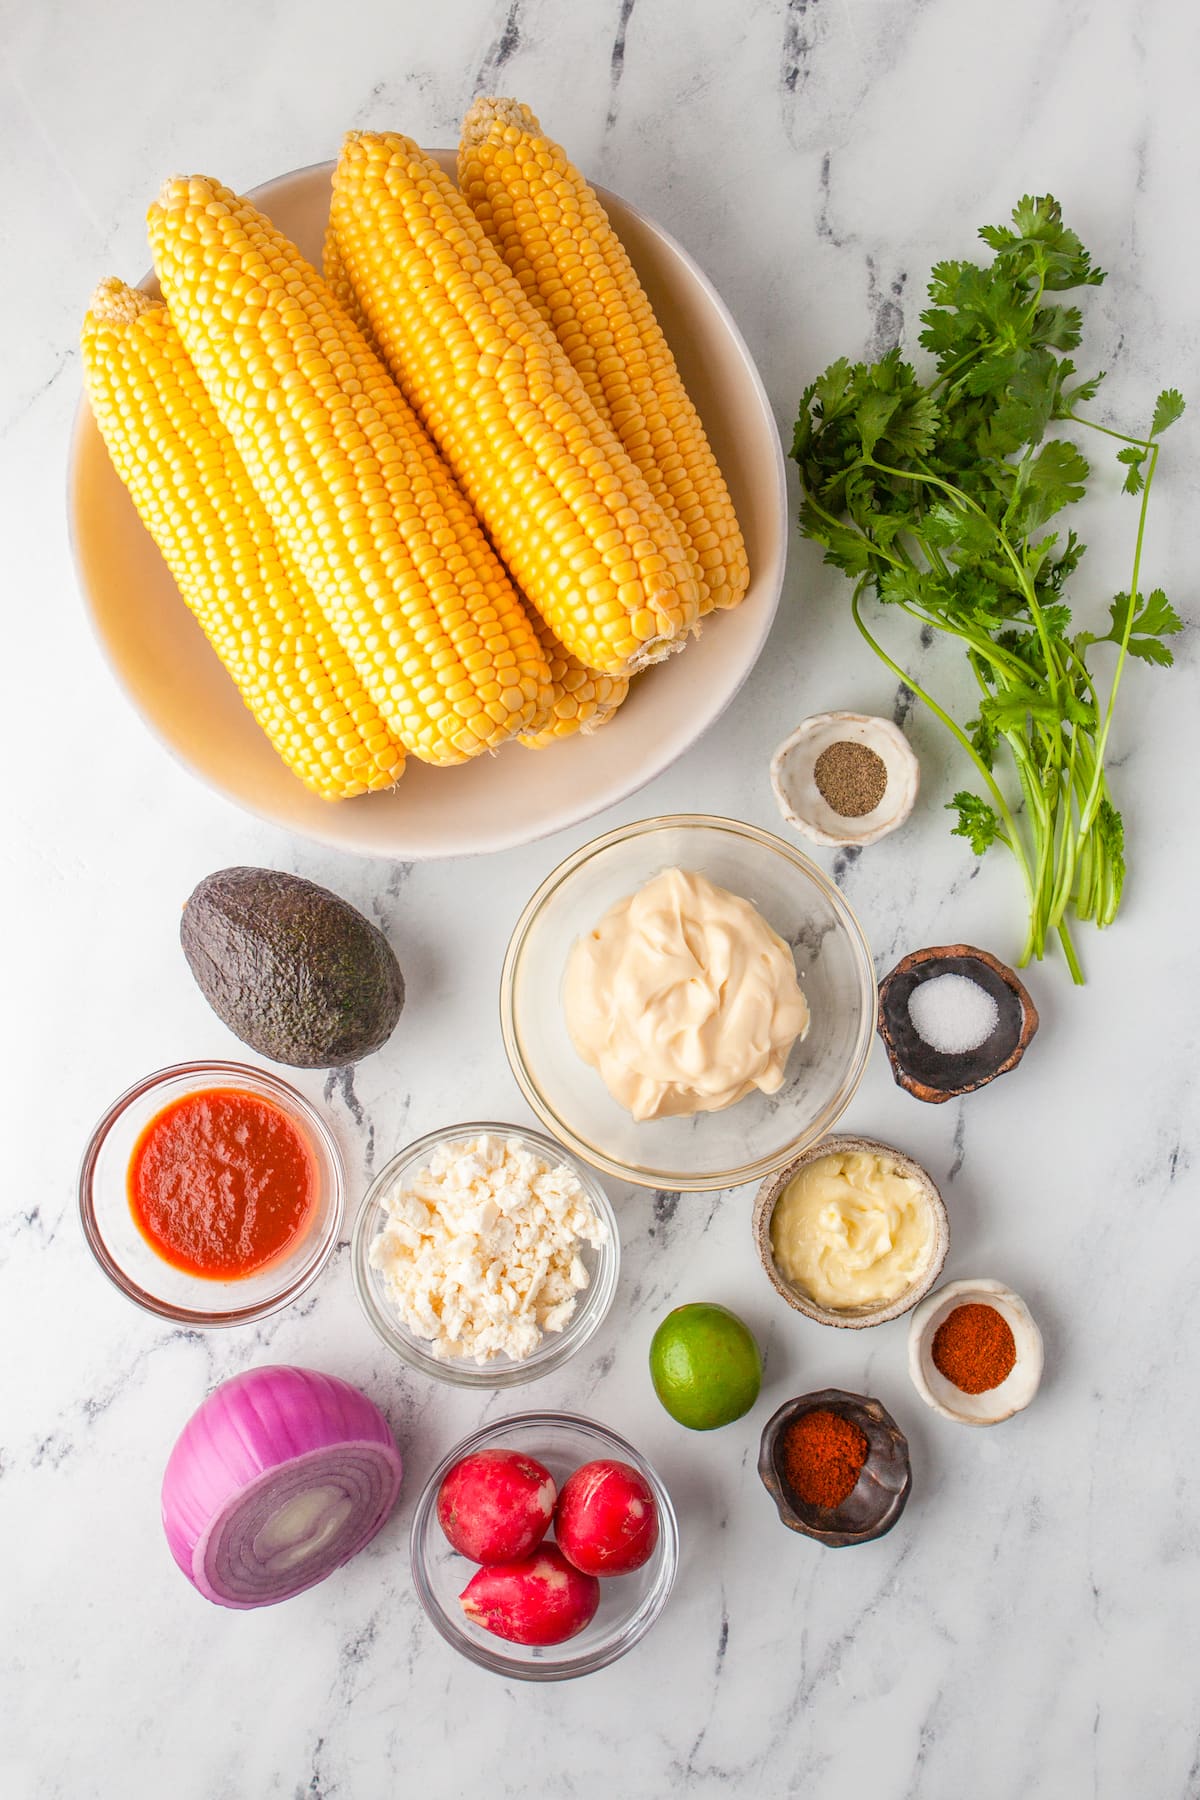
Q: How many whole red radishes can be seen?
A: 3